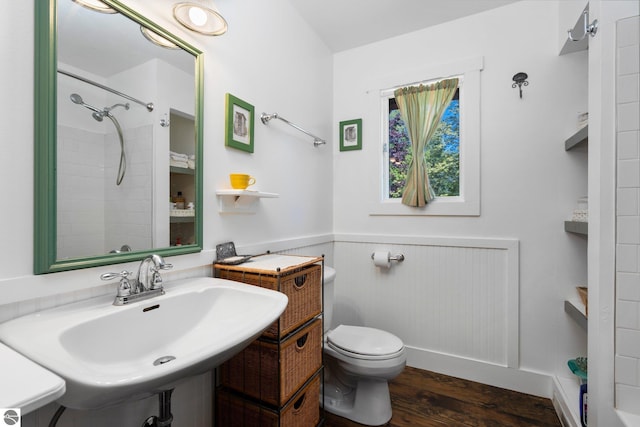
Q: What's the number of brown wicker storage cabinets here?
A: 1